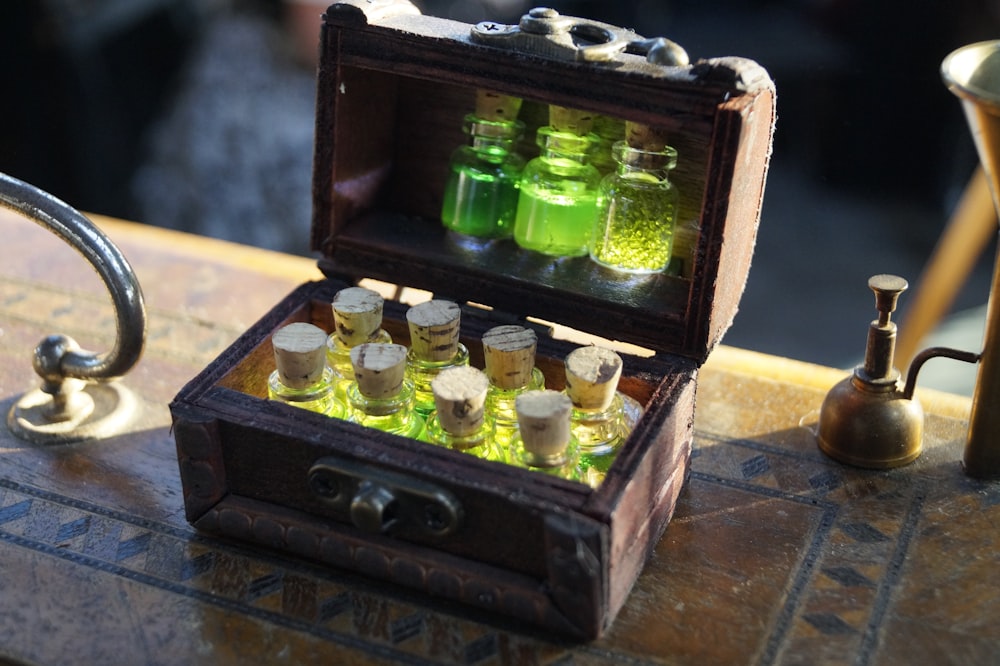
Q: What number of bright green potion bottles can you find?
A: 11